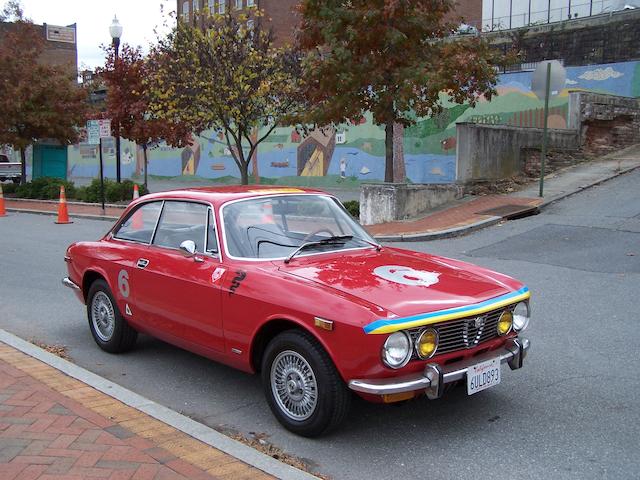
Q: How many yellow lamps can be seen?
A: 2